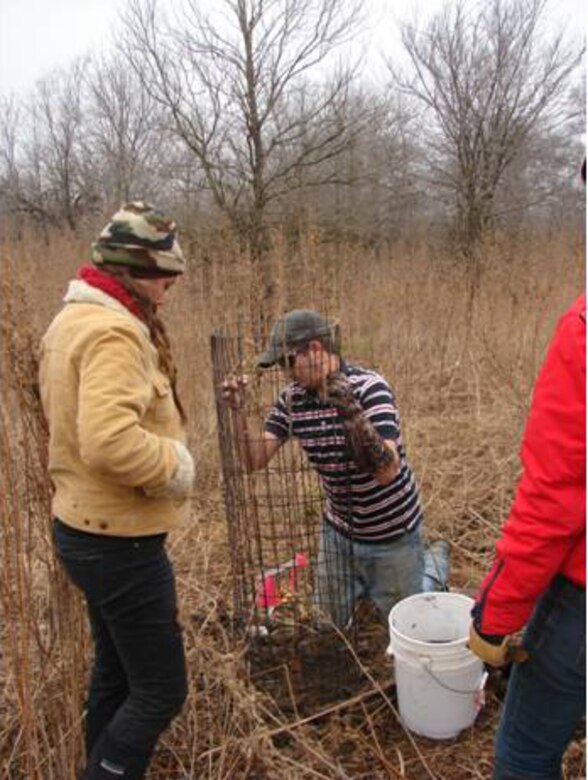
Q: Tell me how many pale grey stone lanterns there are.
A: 0